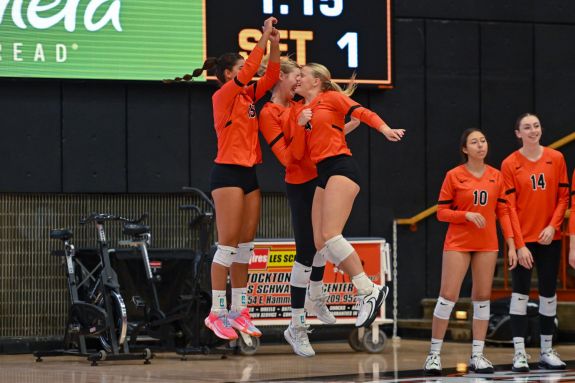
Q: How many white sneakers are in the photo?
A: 7